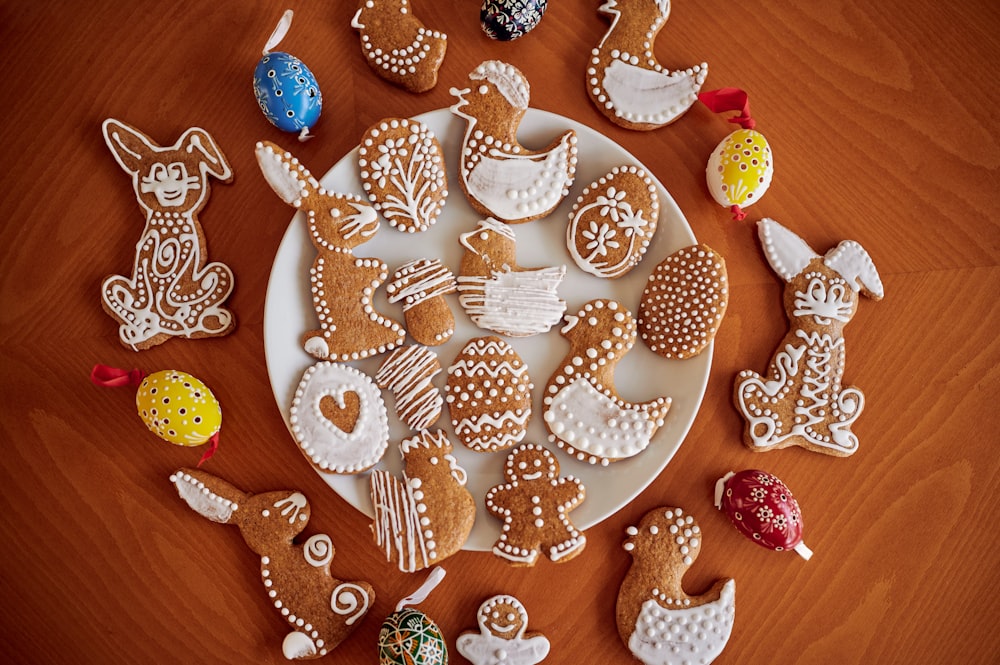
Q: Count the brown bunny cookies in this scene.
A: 4